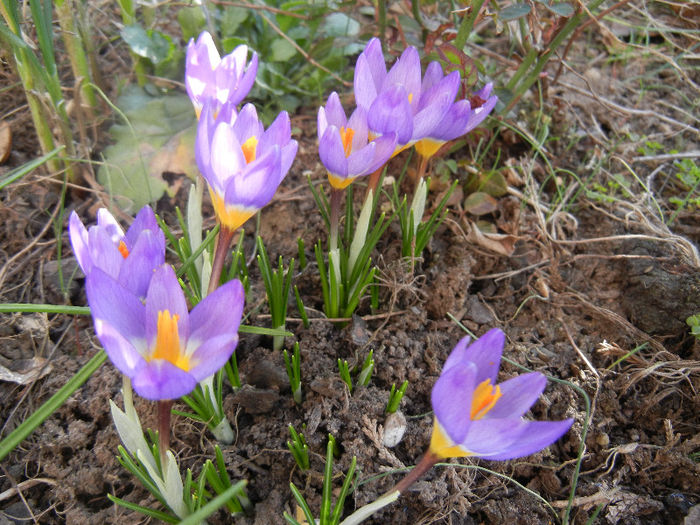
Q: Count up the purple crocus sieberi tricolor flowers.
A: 8